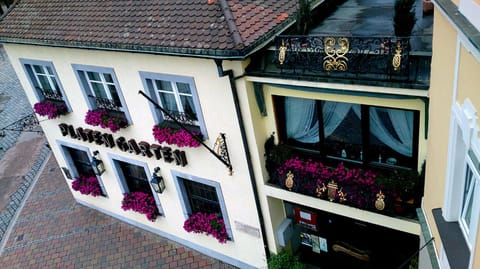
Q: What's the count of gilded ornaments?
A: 6